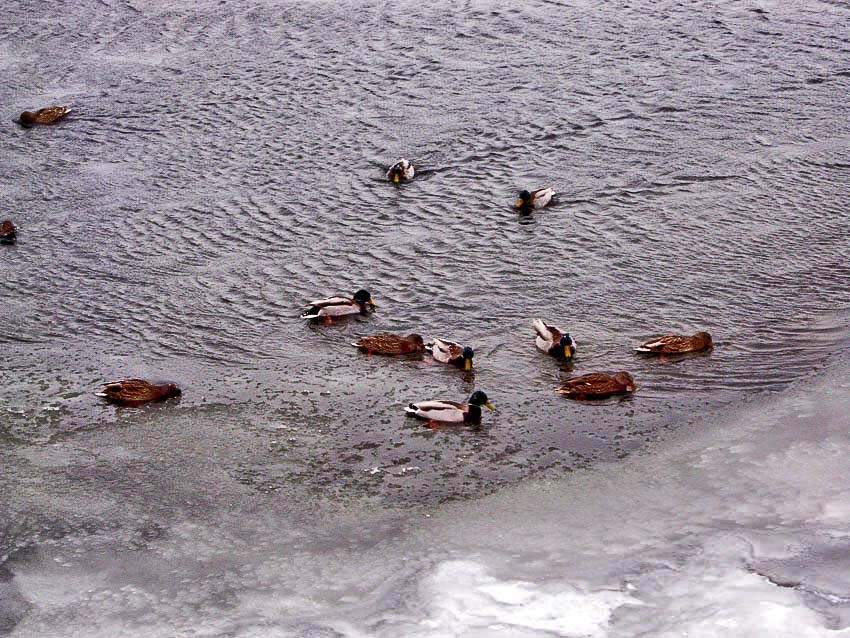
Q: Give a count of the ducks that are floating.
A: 12